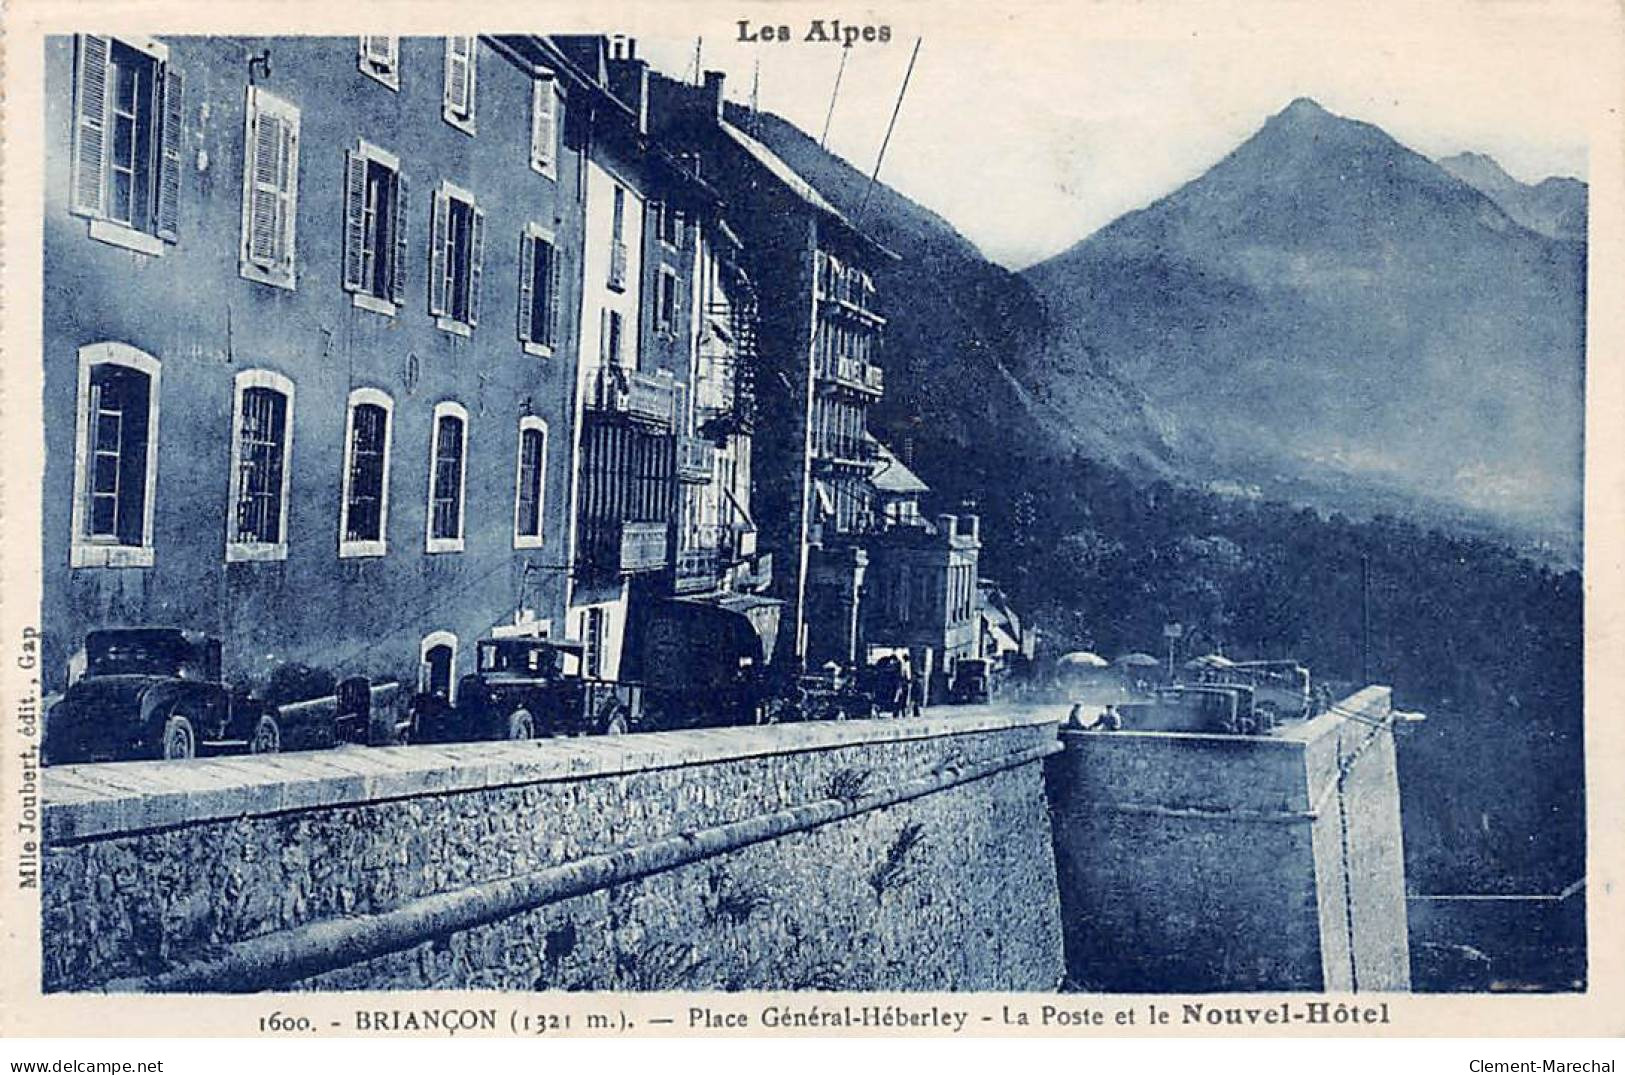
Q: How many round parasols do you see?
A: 3